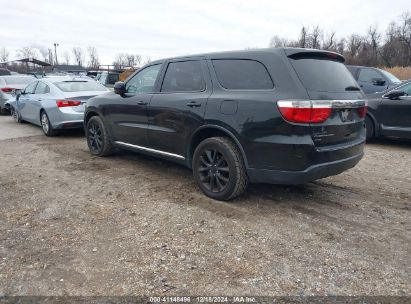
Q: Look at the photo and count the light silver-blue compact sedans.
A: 1